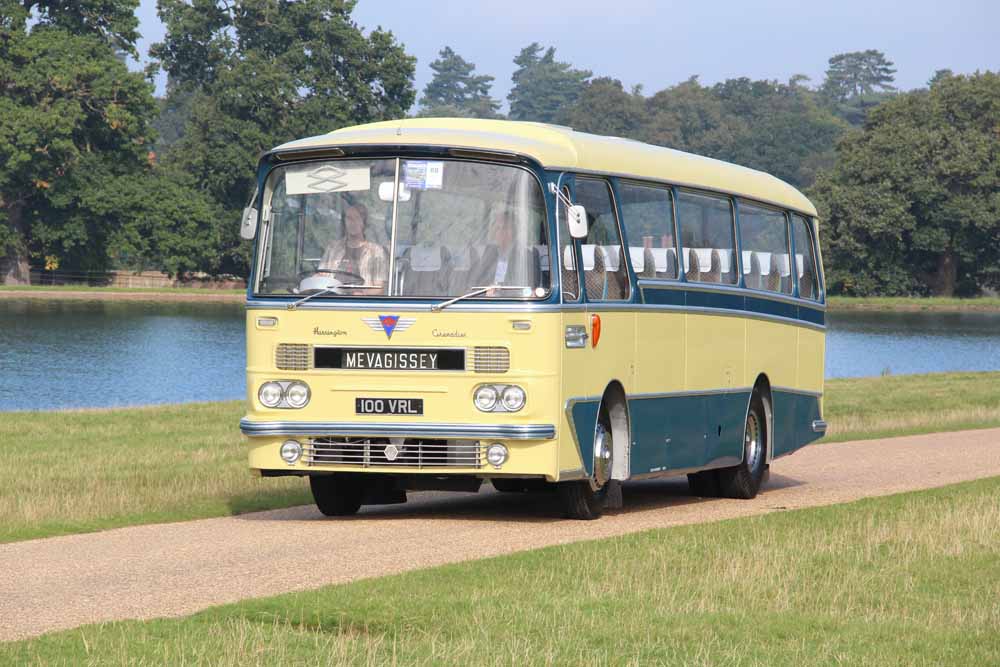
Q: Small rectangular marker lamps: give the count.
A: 2